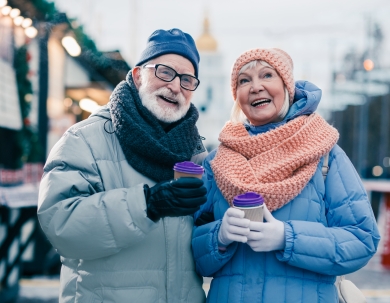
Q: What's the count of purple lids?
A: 2